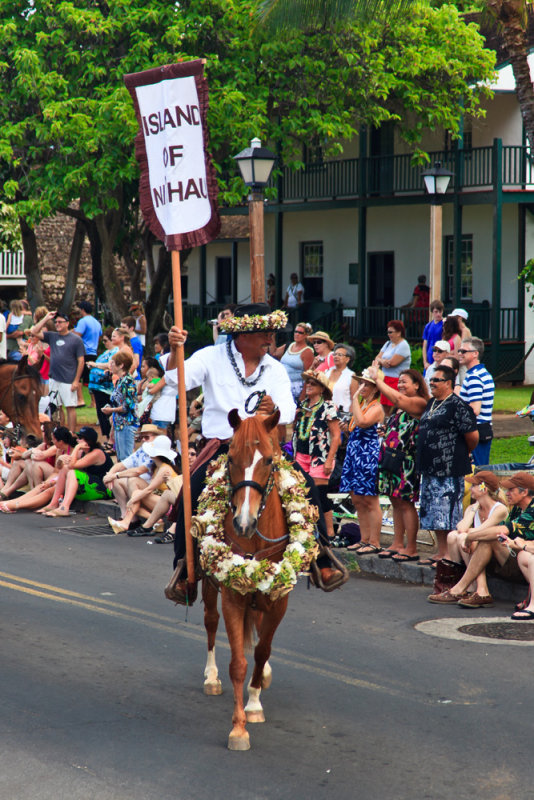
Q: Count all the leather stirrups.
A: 2